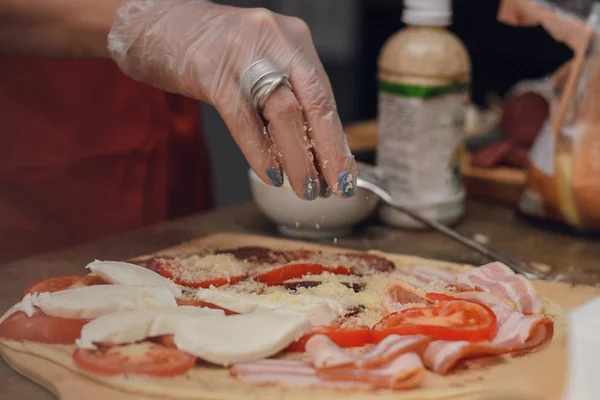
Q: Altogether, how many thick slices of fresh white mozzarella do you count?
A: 5